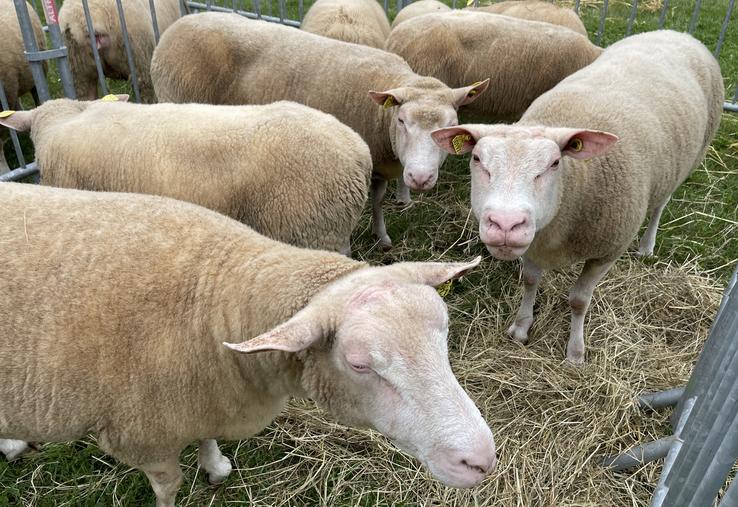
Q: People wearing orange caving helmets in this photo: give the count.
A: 0